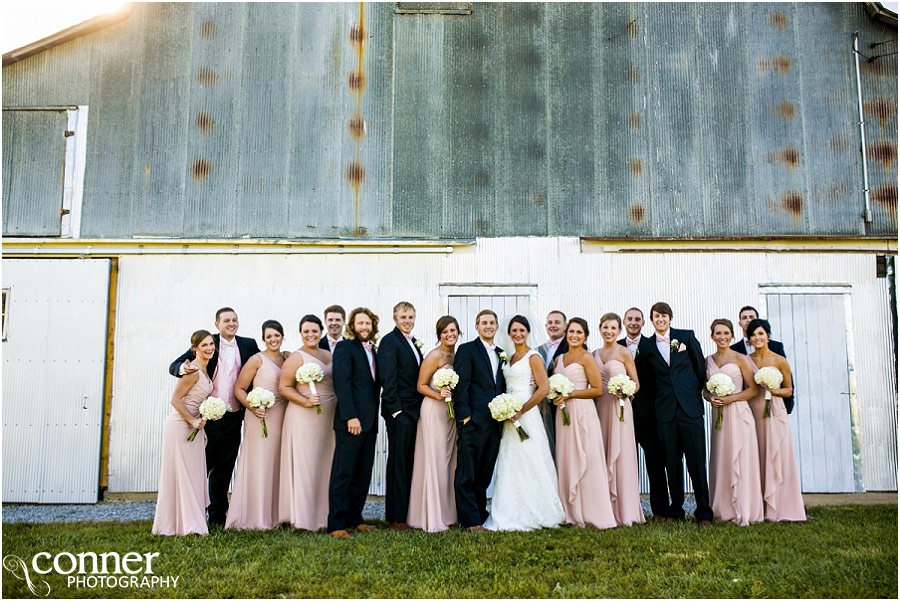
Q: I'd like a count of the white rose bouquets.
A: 9